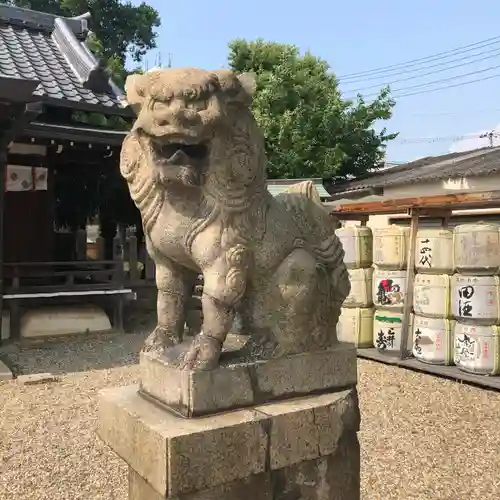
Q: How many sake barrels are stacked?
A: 12